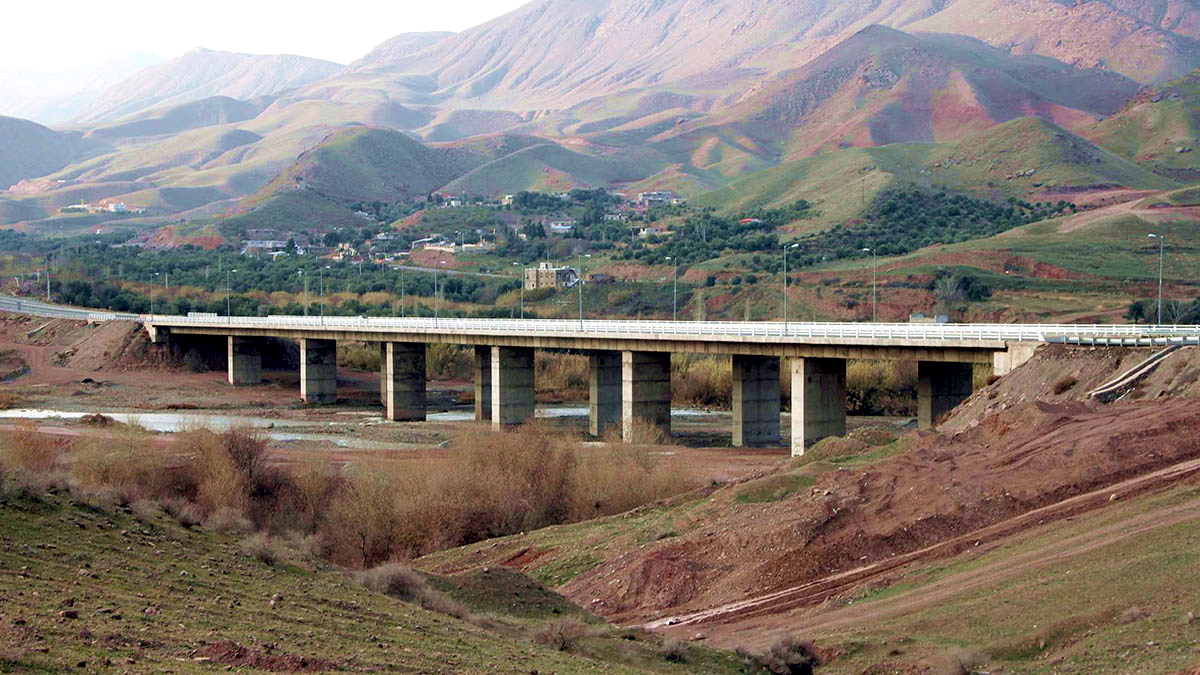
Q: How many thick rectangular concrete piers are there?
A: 11